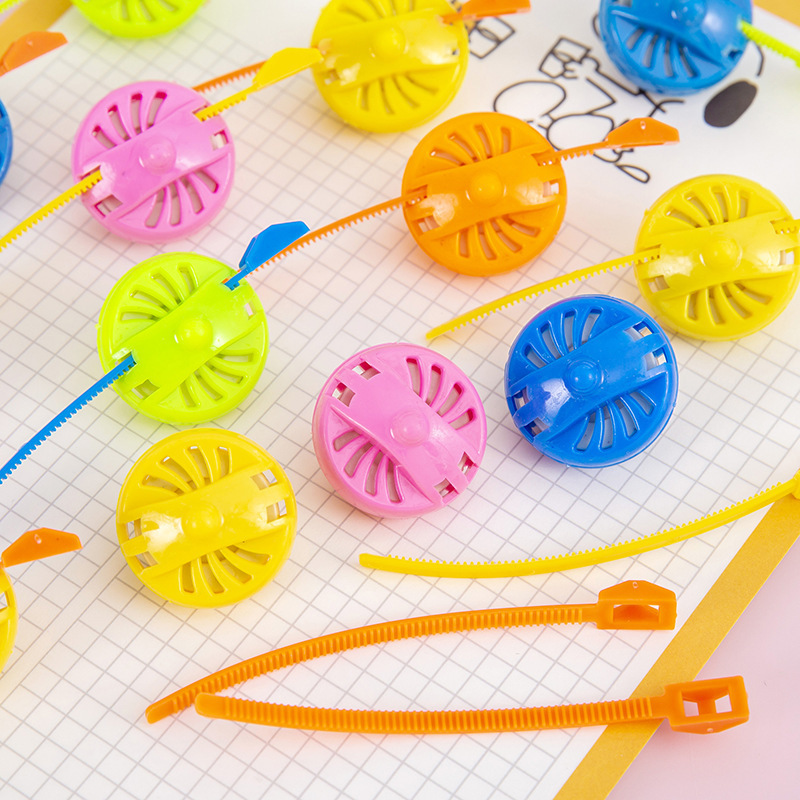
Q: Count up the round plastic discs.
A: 12